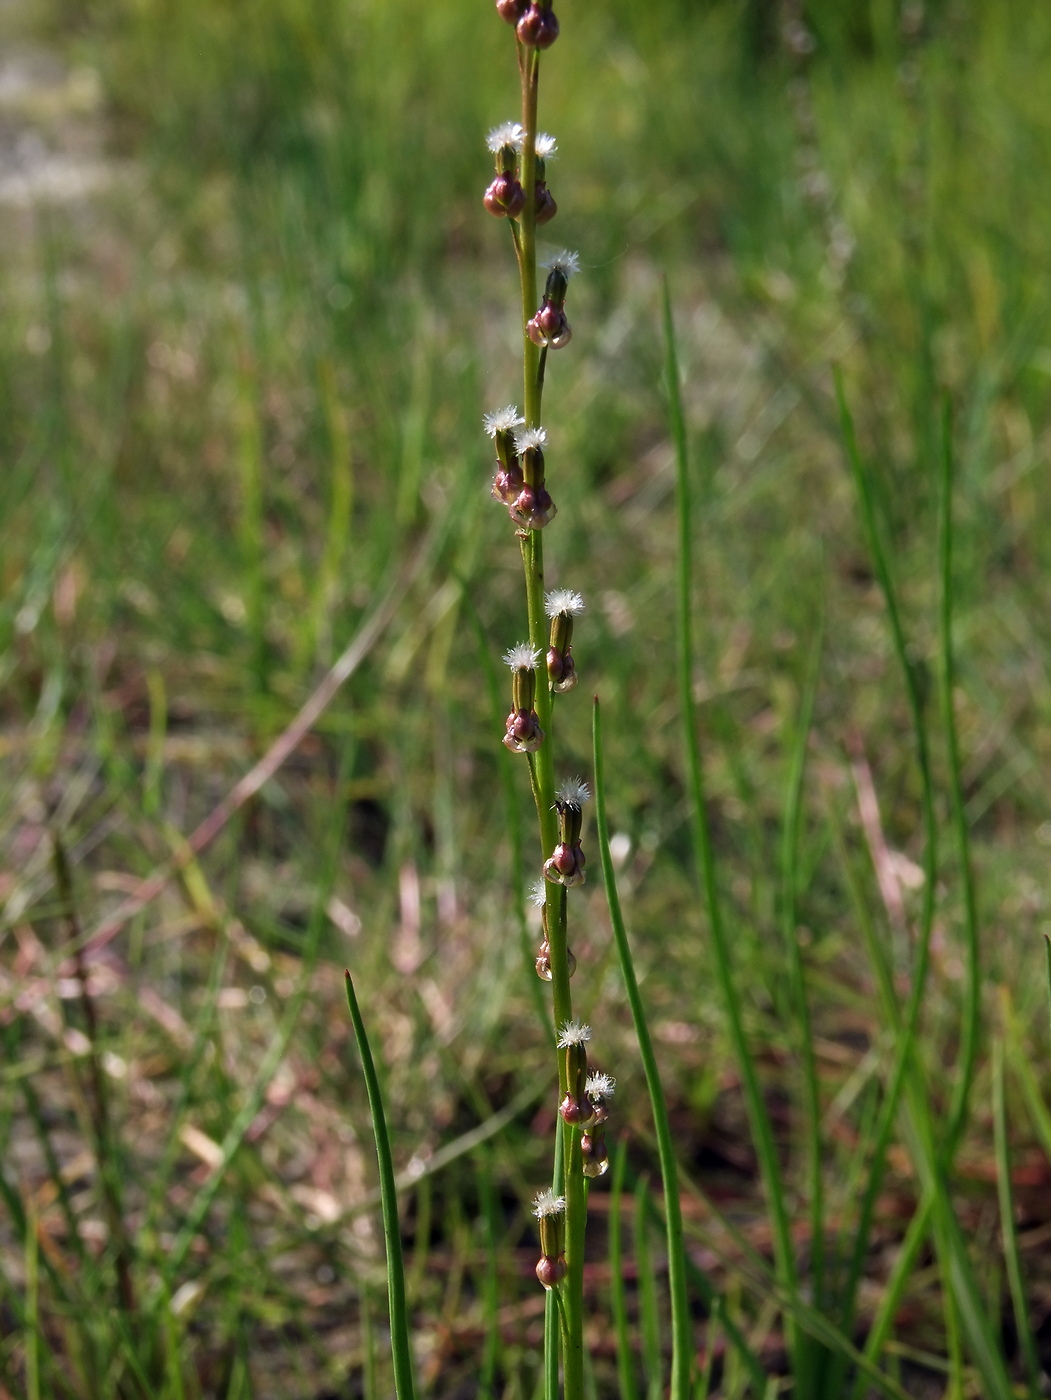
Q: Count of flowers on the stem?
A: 14